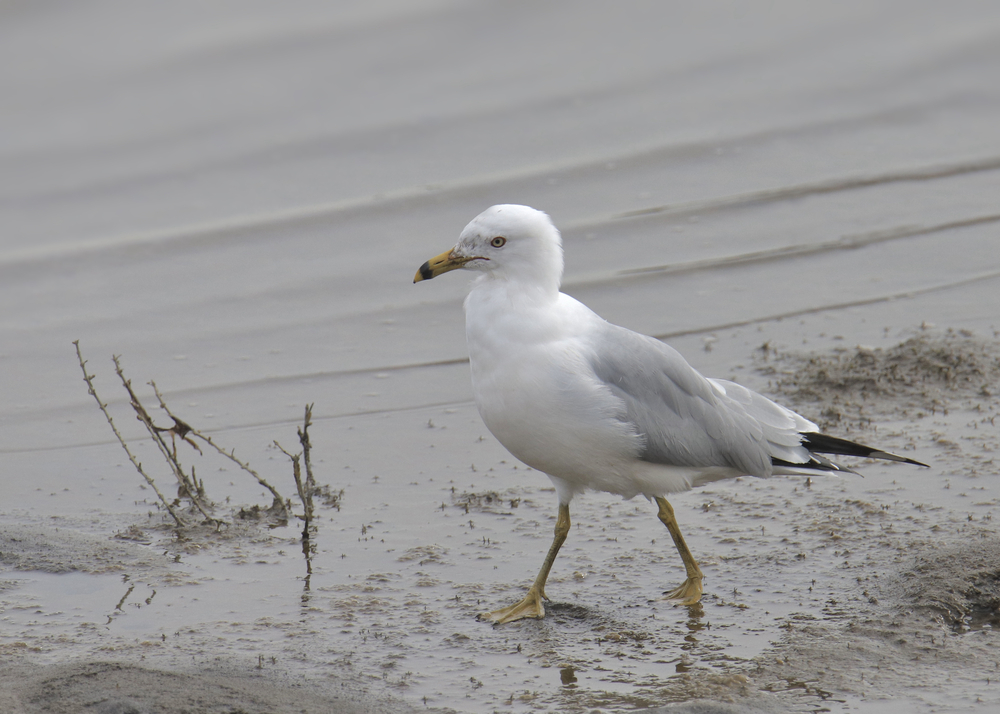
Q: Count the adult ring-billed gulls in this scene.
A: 1